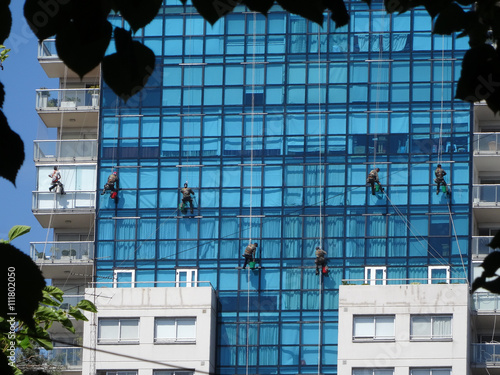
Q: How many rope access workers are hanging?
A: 7